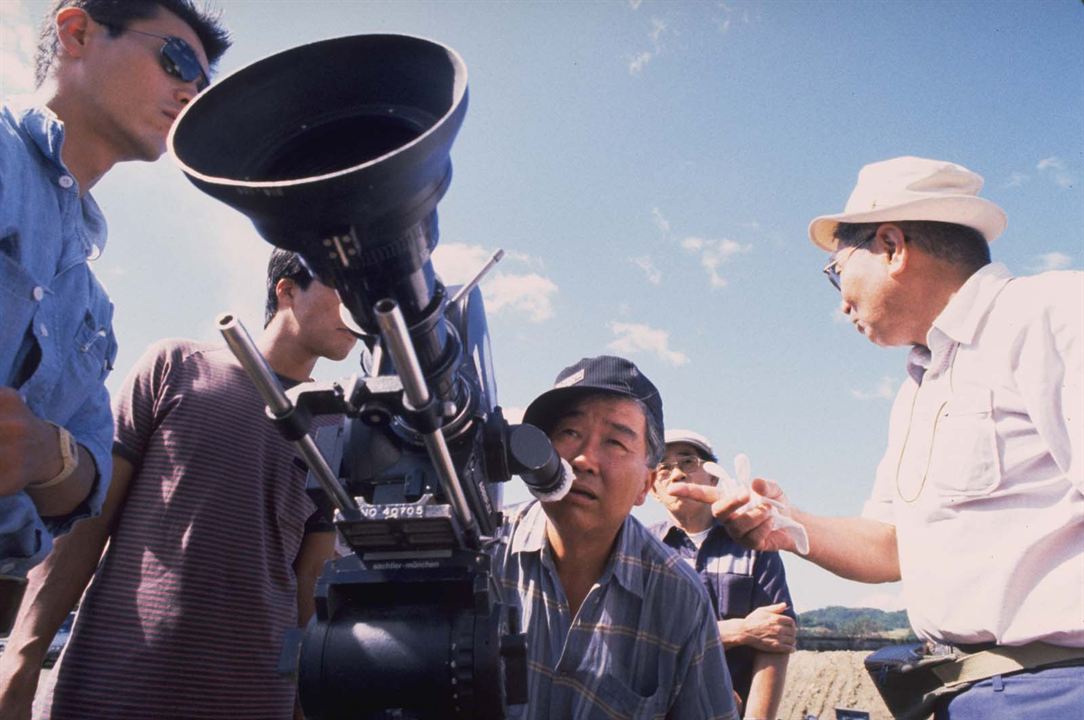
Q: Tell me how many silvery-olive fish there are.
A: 0